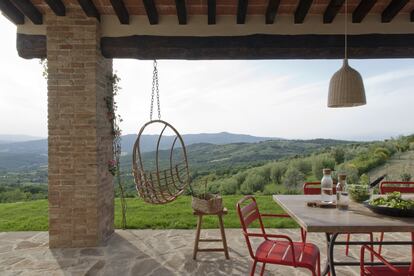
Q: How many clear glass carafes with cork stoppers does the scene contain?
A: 2